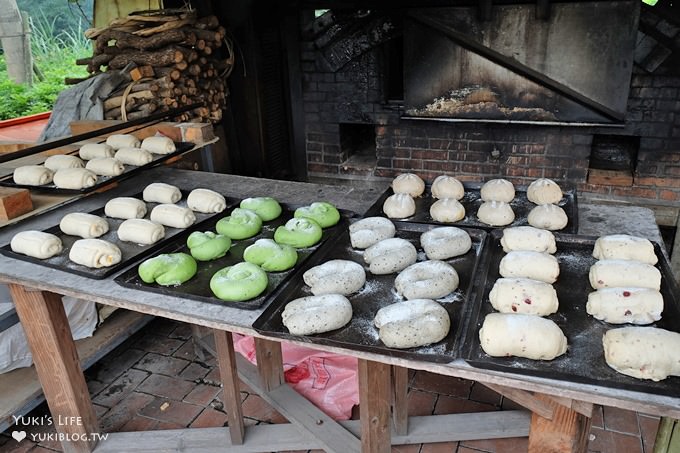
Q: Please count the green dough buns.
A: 8